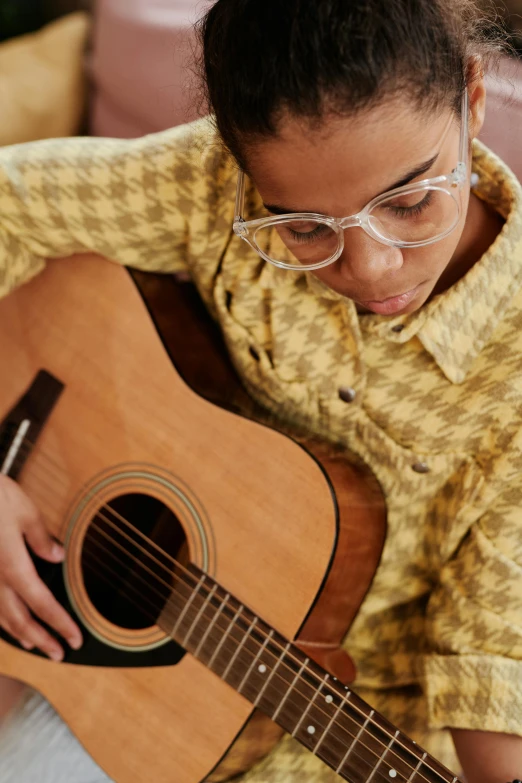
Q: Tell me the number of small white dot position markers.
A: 4